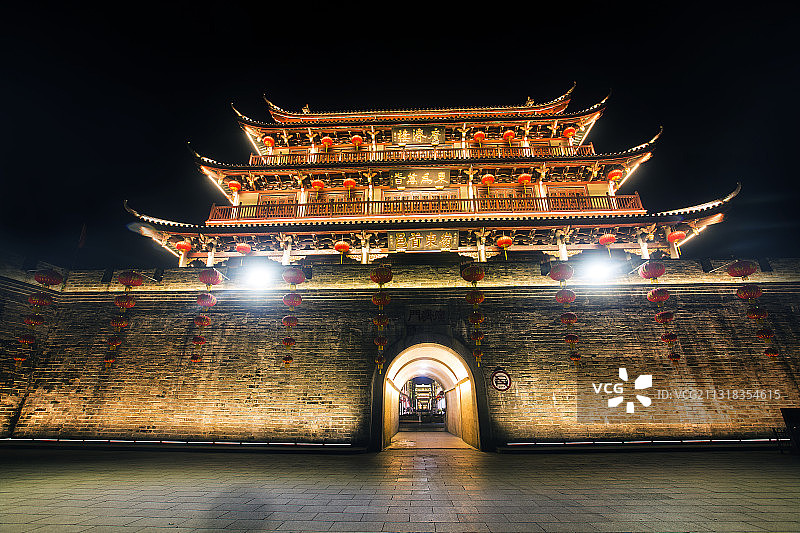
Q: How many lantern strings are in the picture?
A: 9